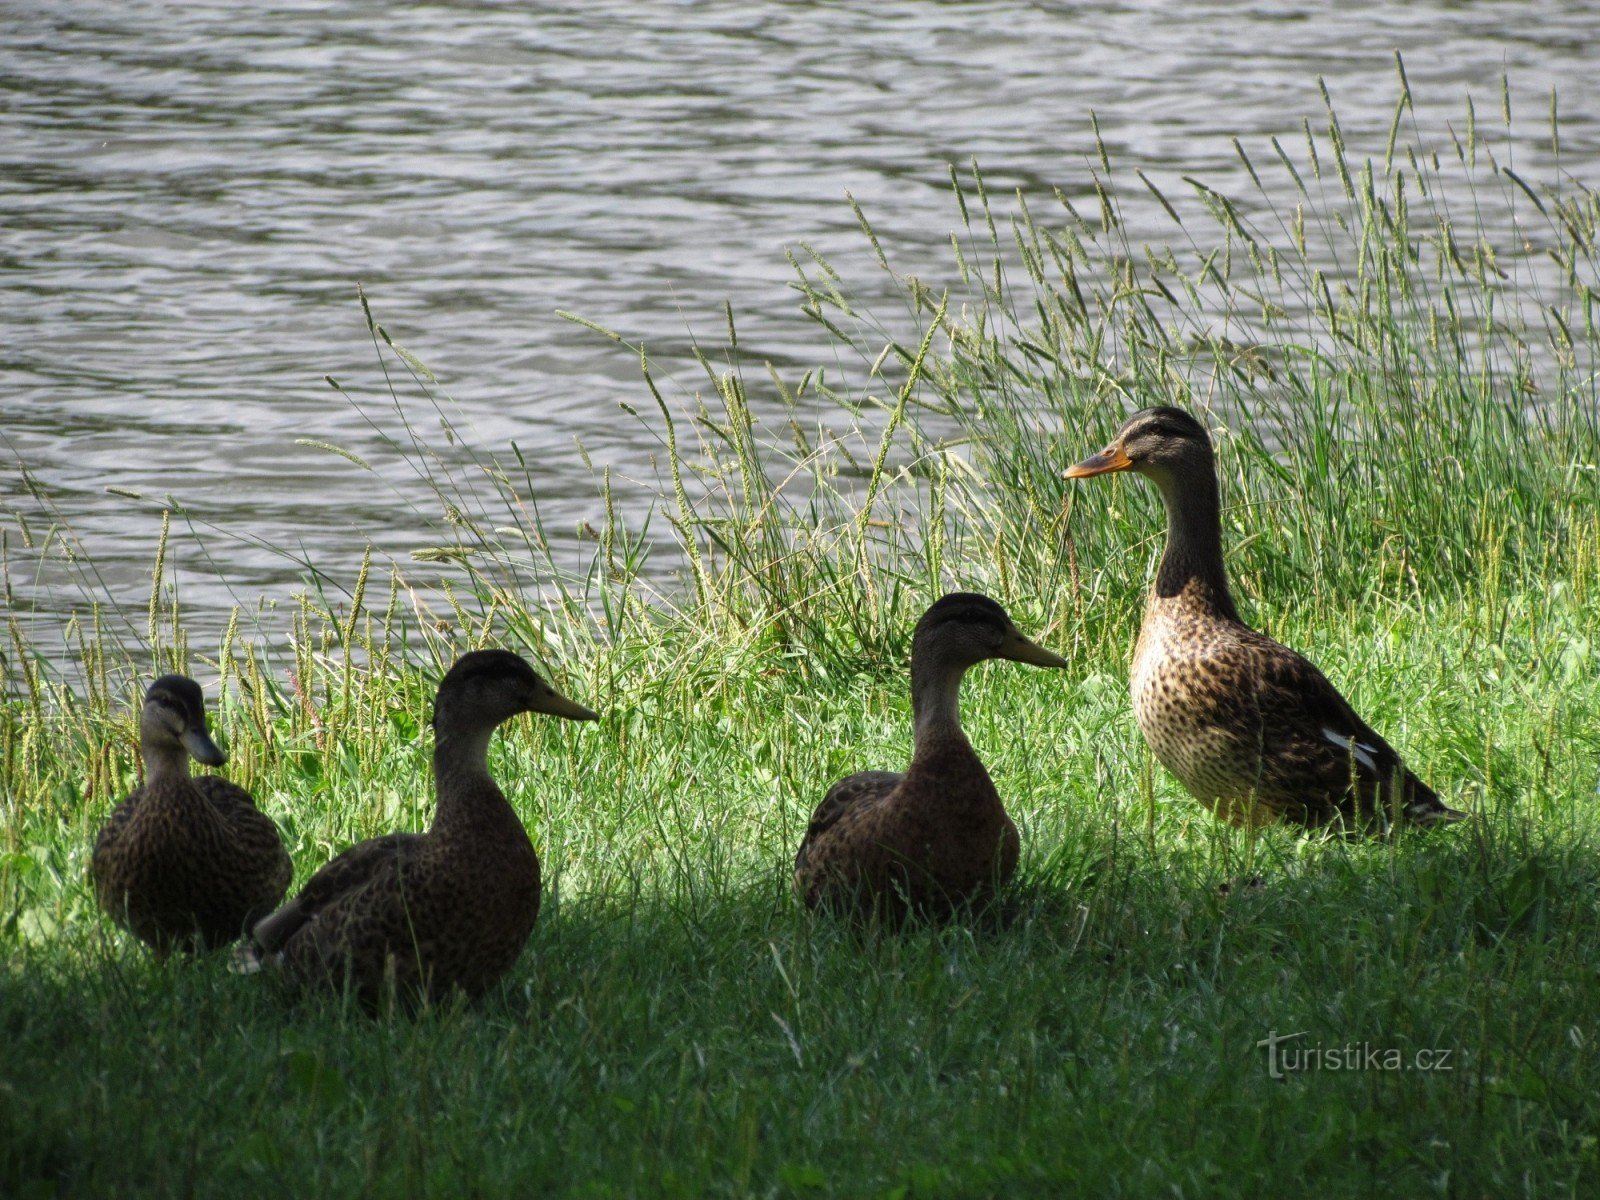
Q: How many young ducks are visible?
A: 3